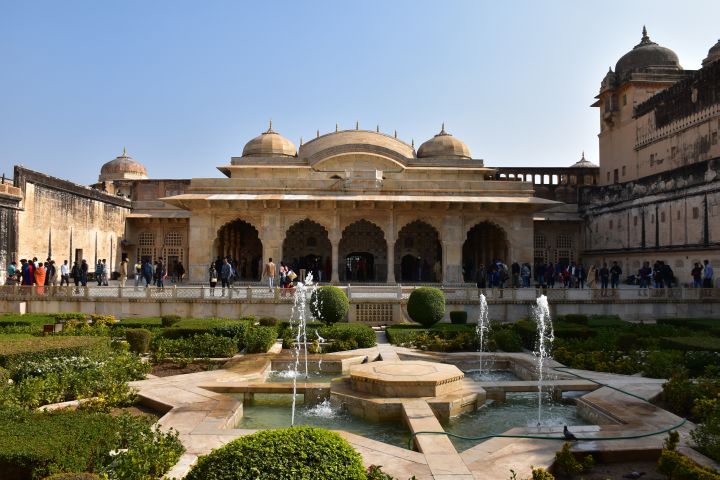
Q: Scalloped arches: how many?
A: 5